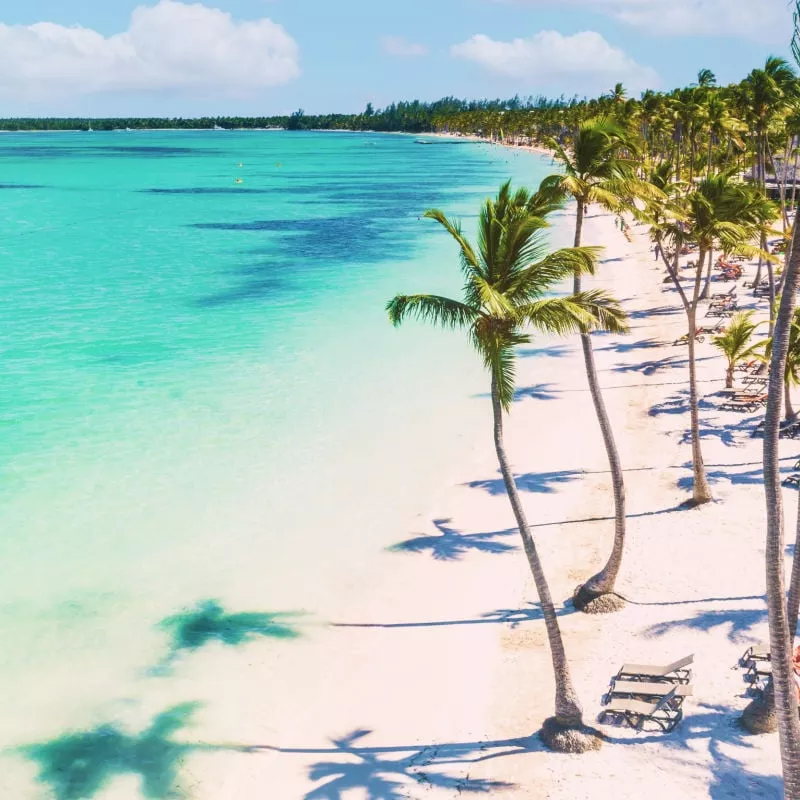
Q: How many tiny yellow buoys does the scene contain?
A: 3